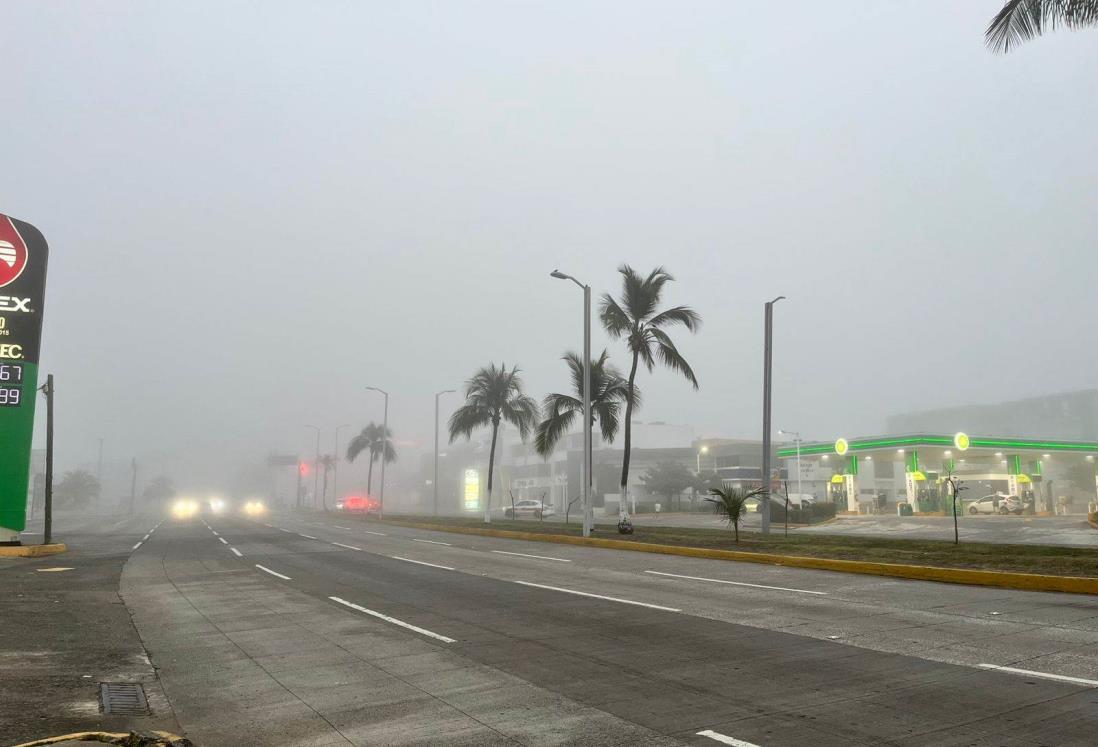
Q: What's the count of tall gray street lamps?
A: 6